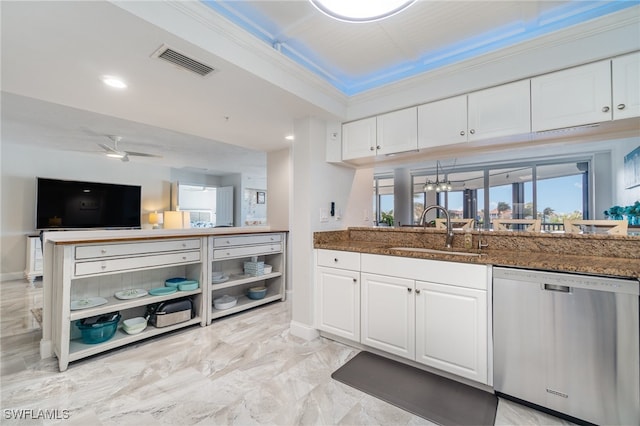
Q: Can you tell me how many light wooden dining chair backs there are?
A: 3